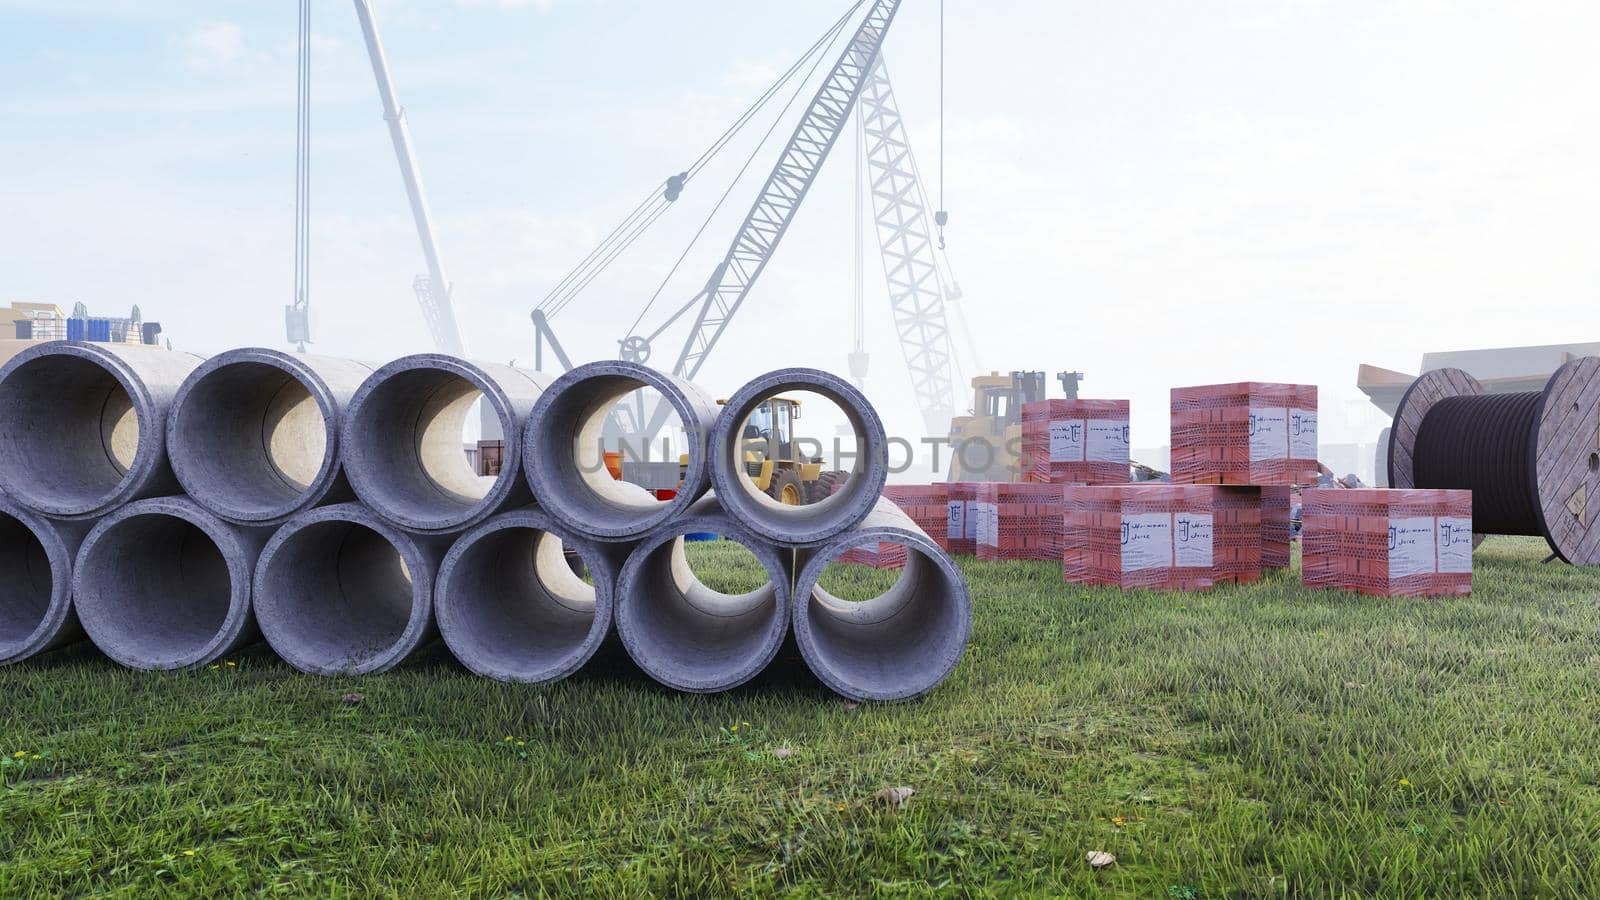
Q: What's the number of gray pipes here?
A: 11